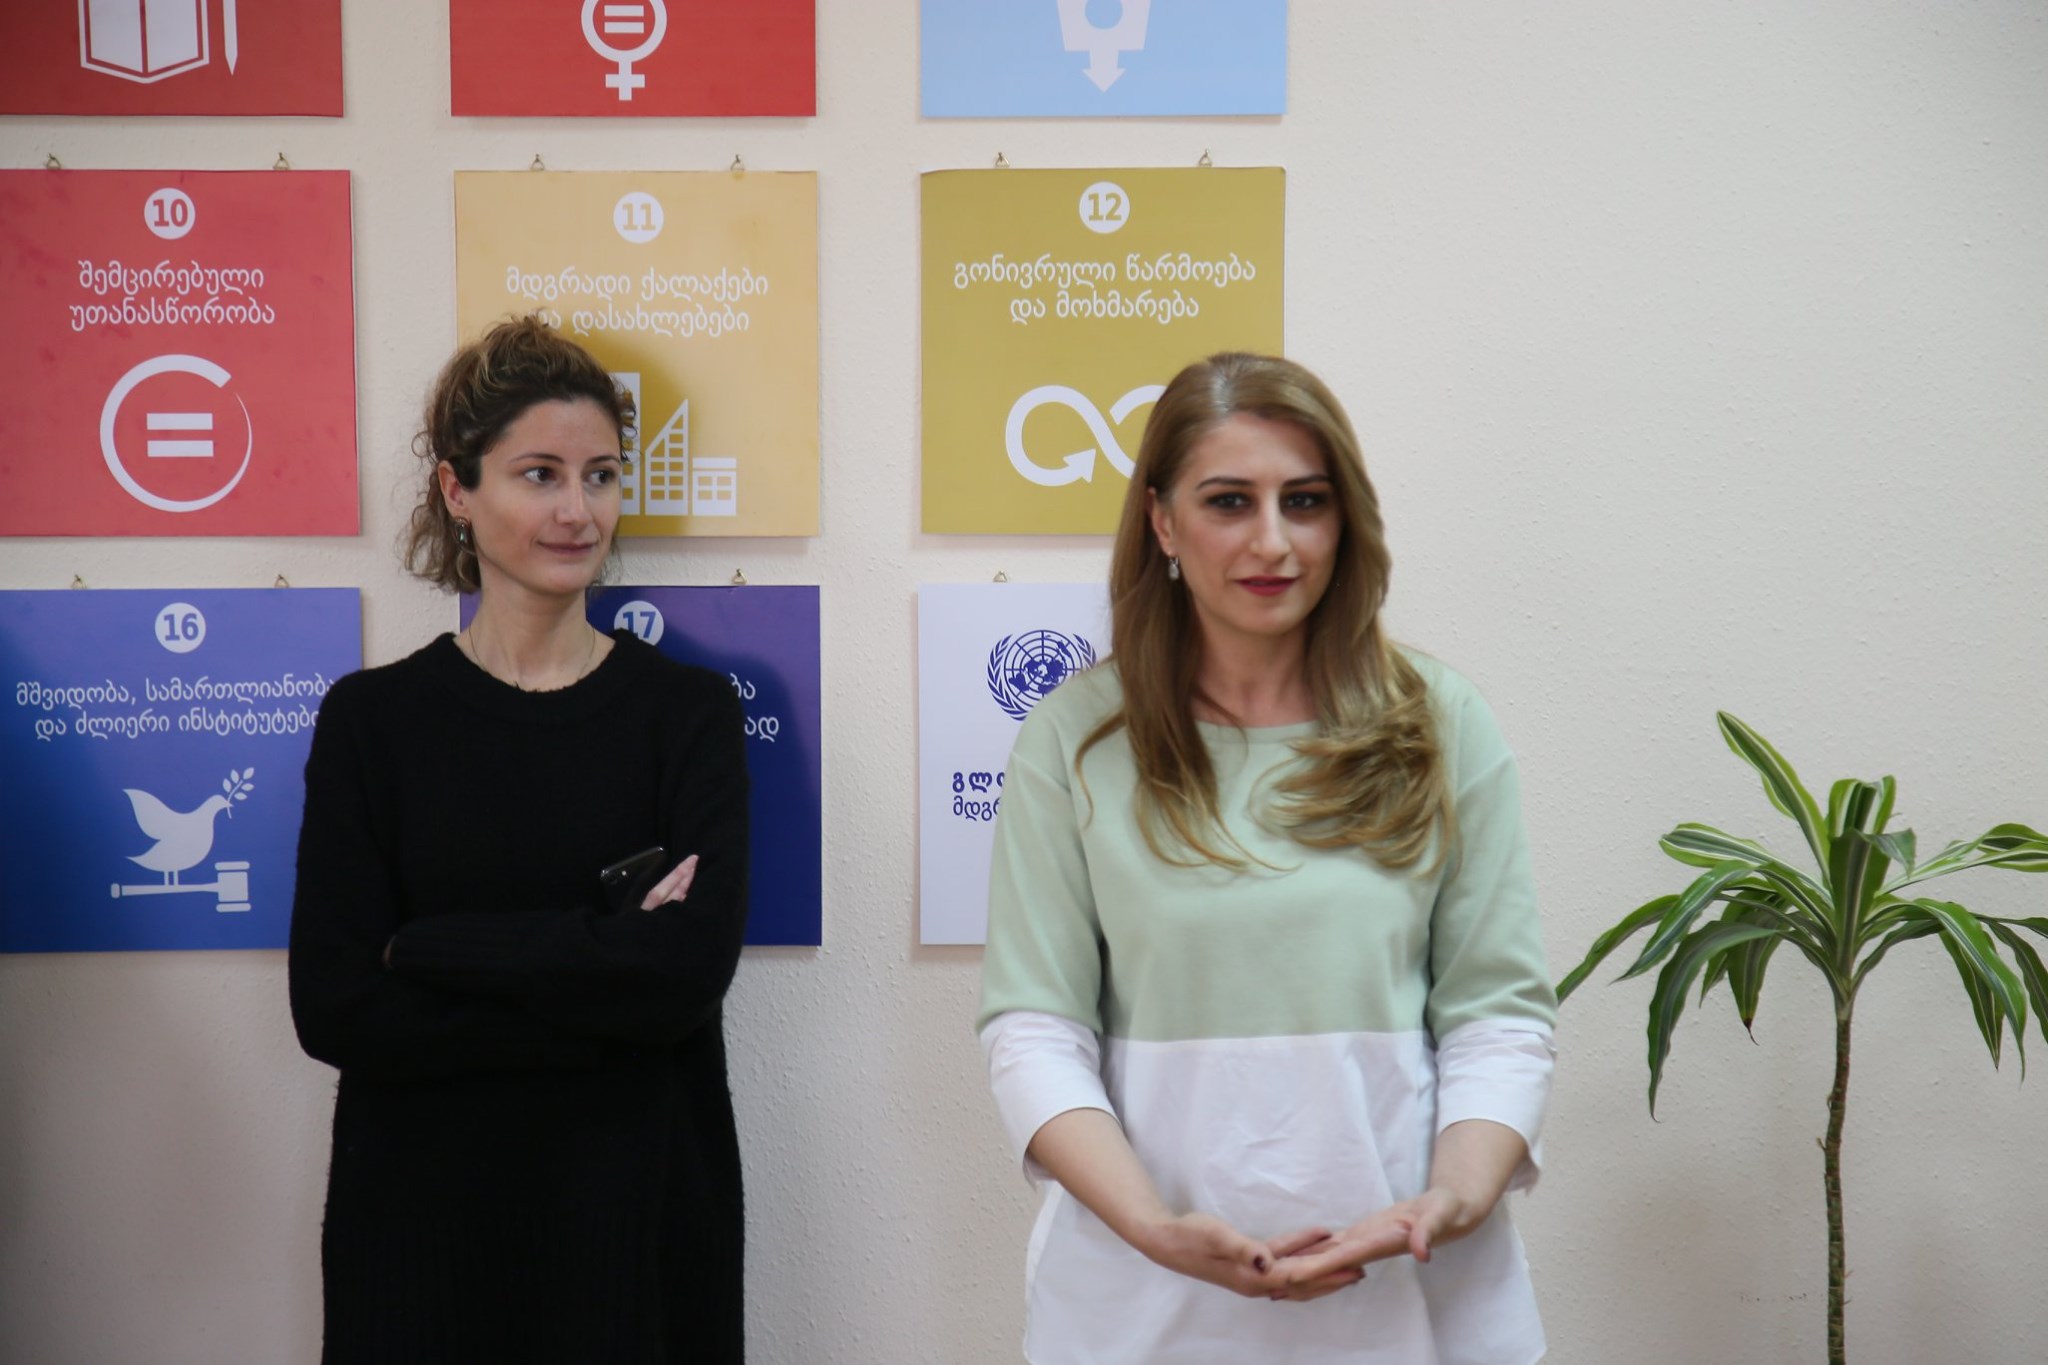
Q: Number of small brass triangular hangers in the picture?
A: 10